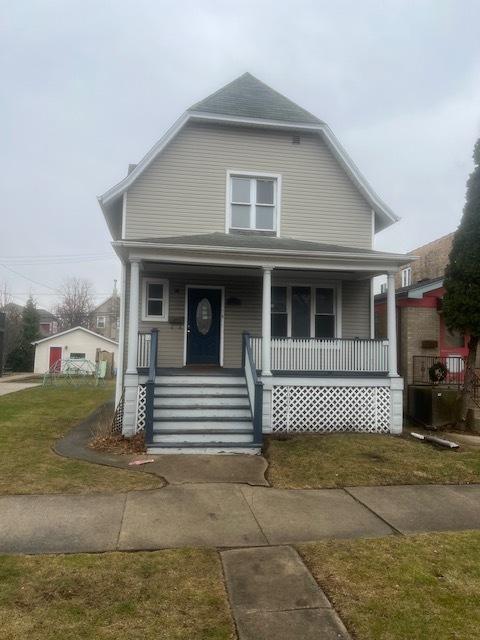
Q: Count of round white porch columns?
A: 3